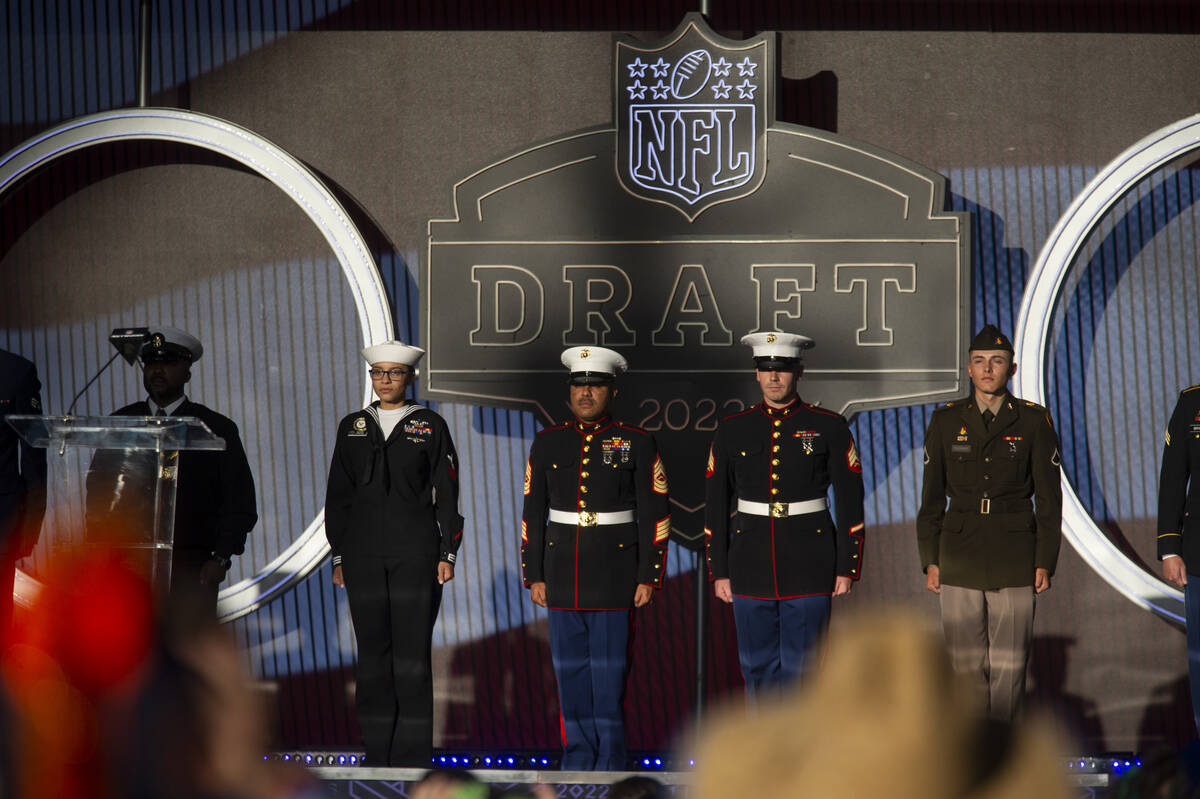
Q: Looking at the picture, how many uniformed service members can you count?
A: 7